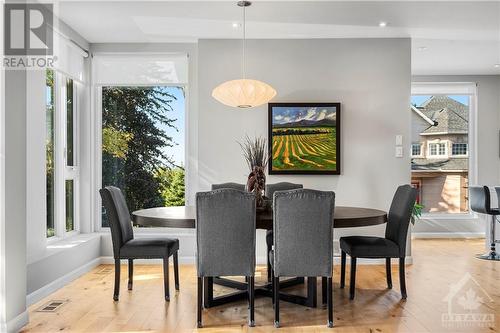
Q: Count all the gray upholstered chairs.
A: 6